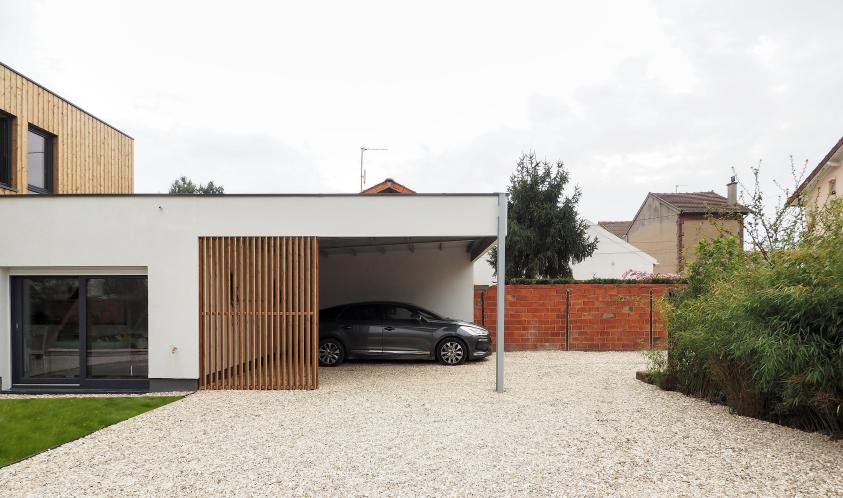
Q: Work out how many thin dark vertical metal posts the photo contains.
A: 3